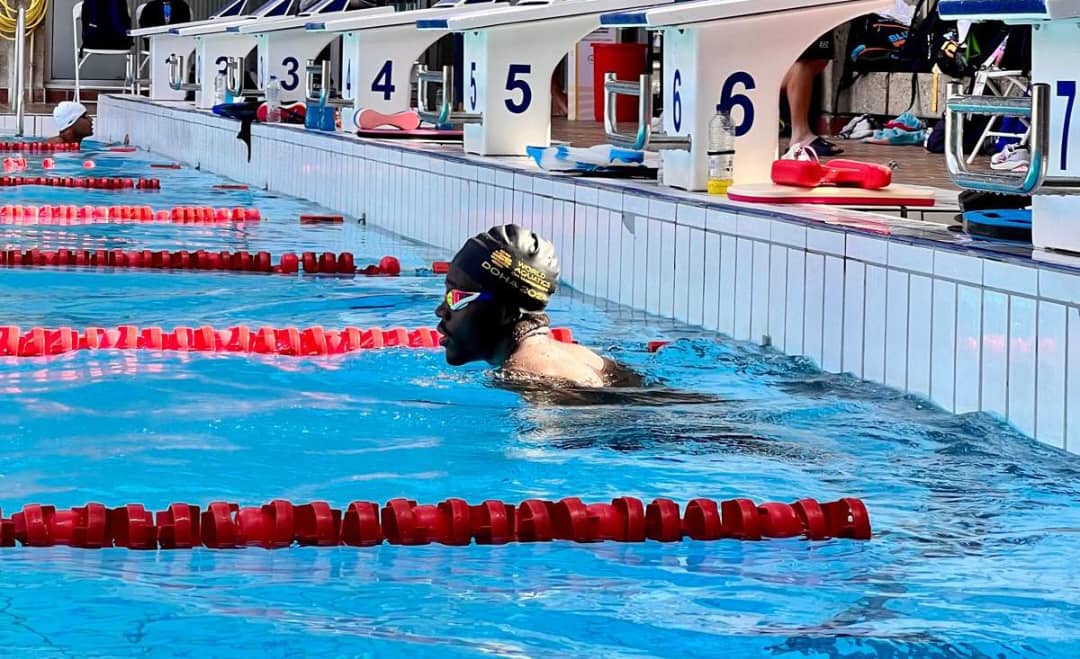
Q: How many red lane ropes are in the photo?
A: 7